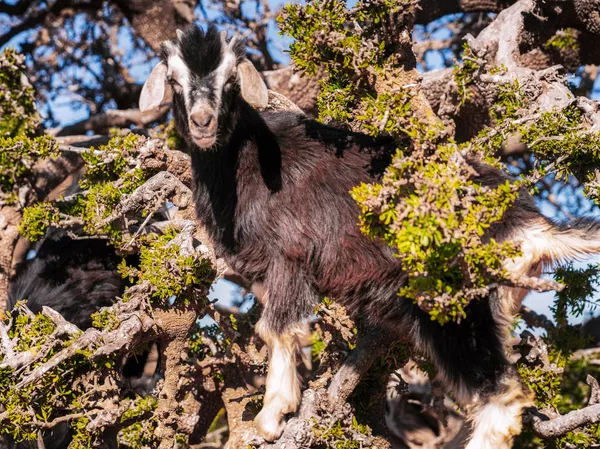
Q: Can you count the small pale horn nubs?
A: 2